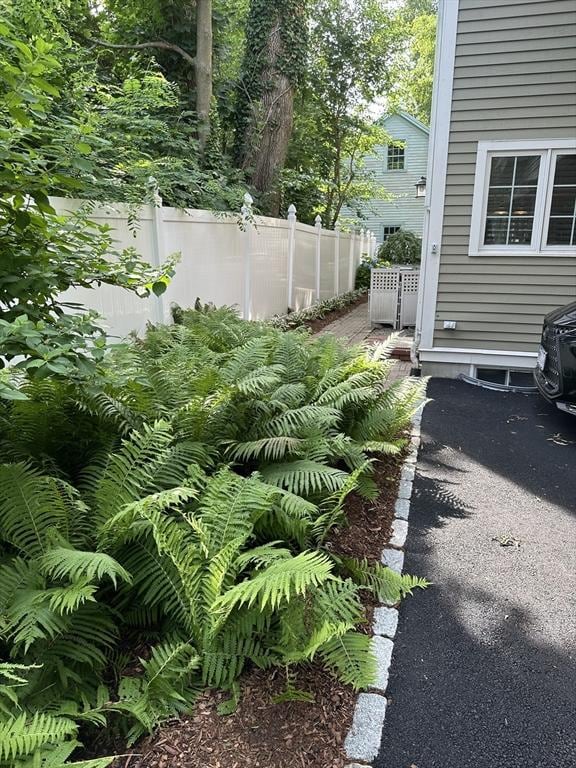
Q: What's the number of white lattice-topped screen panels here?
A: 2